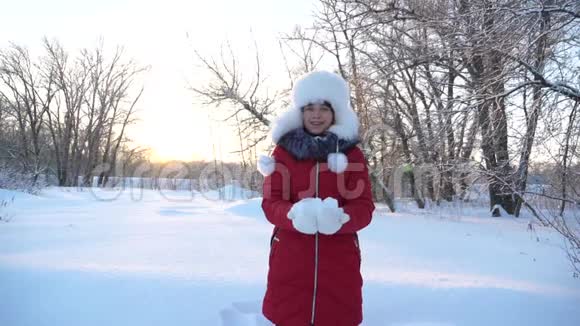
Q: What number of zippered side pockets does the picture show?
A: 2